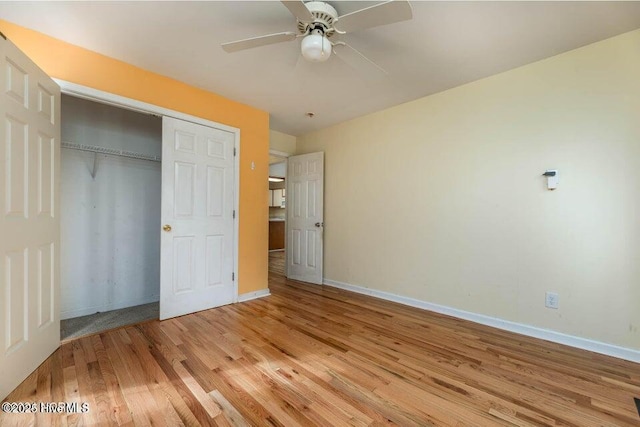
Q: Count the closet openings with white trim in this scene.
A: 1